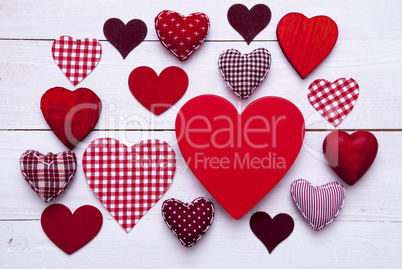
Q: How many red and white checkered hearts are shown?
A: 3